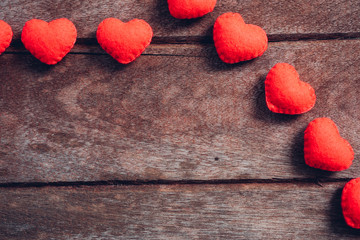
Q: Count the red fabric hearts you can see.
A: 8